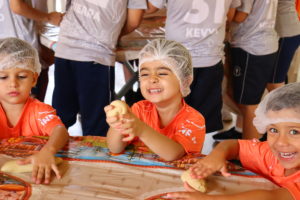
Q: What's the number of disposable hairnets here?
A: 3